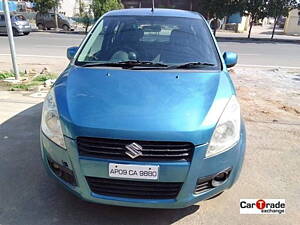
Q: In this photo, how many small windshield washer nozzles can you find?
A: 2